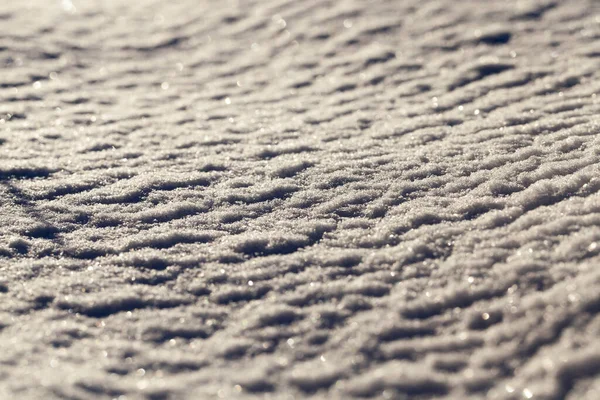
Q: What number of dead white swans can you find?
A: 0